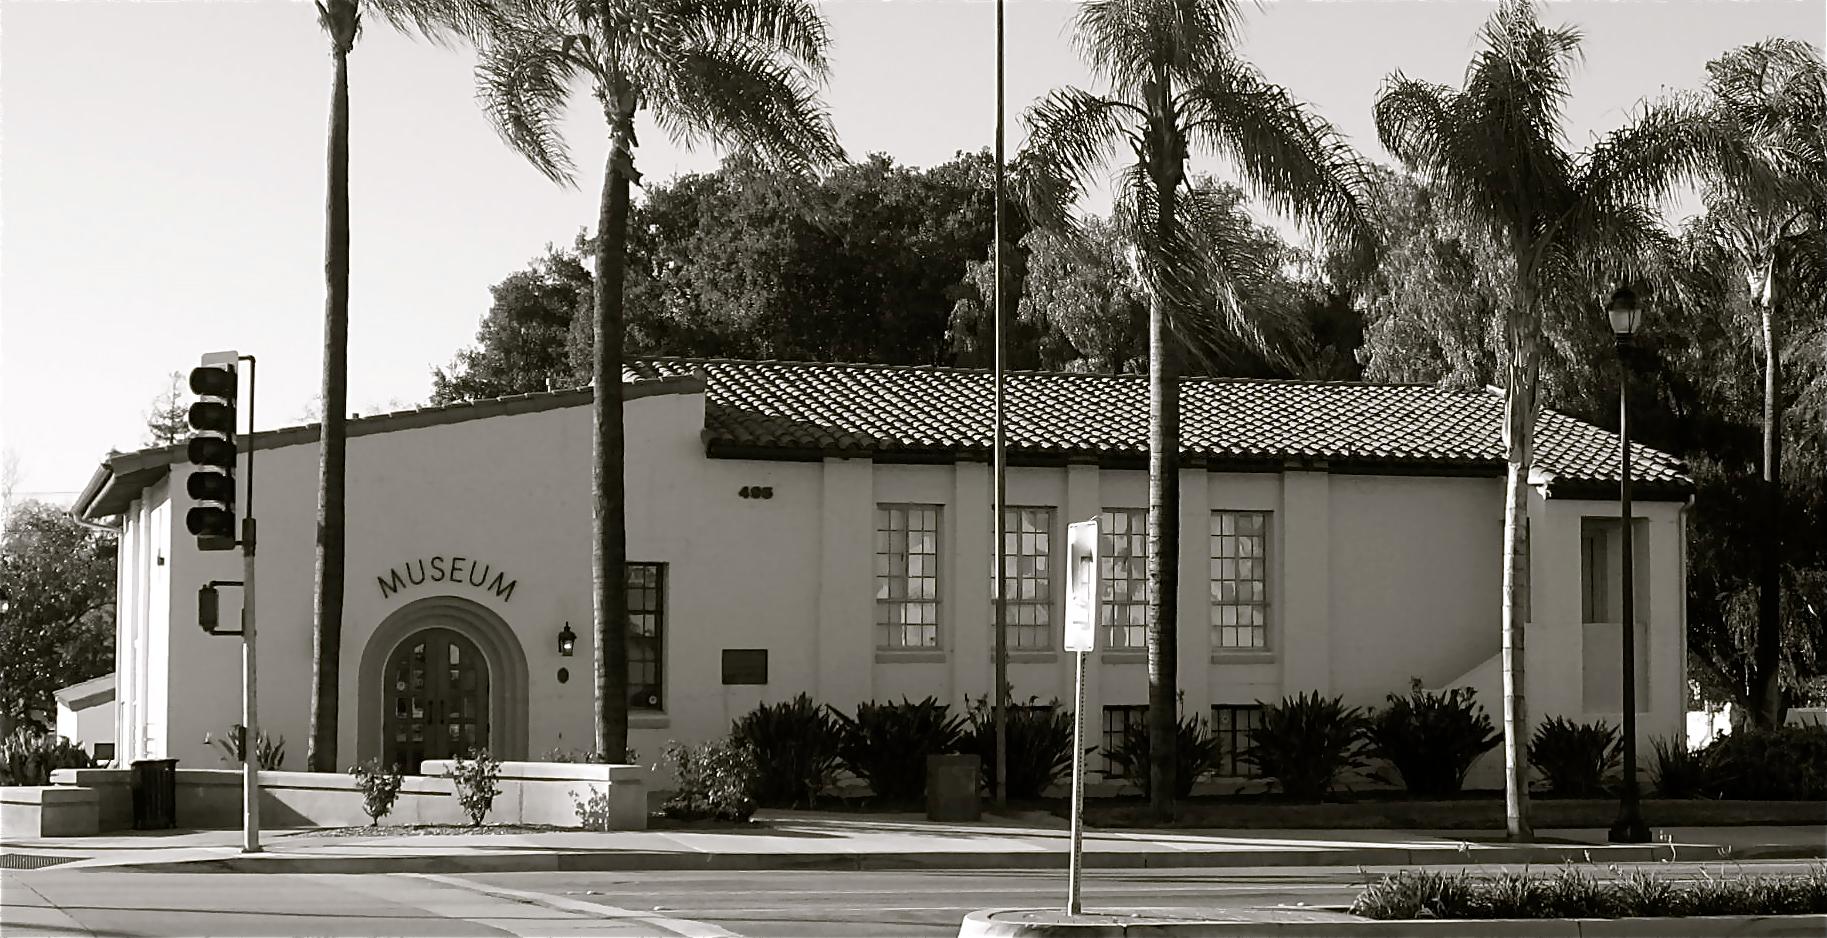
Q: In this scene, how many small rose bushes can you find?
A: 2